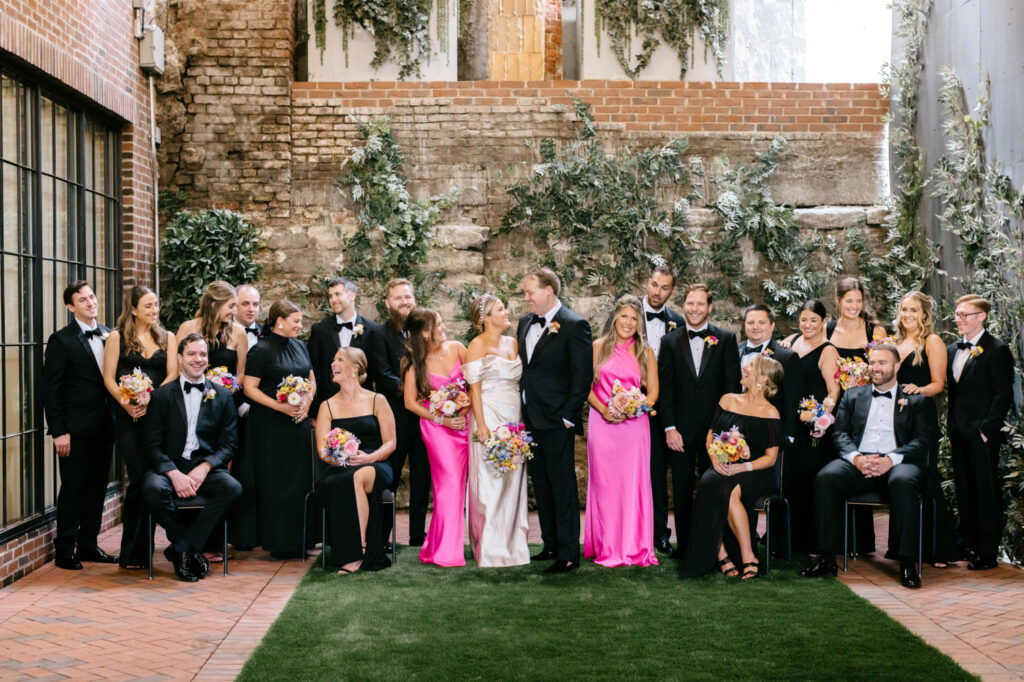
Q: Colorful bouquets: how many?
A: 11